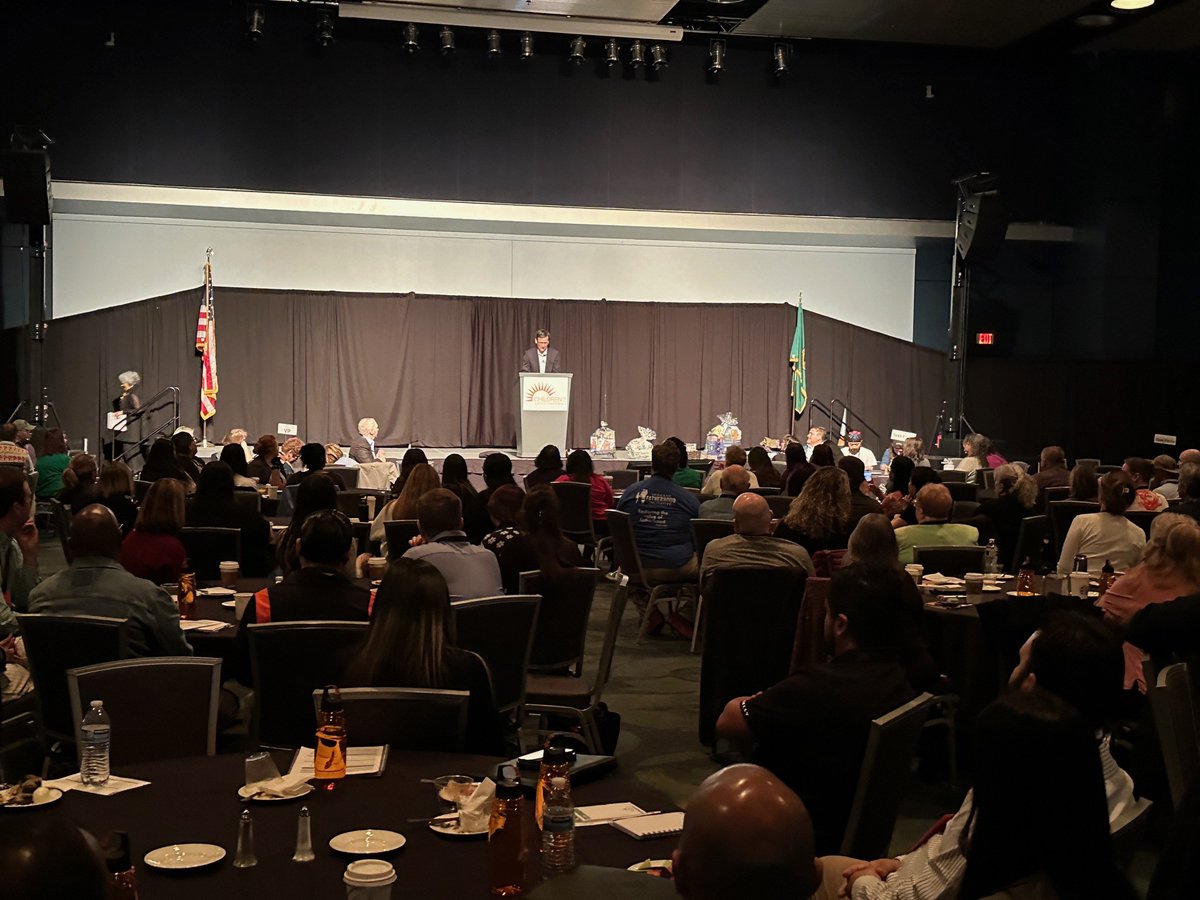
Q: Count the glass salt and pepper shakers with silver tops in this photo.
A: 2